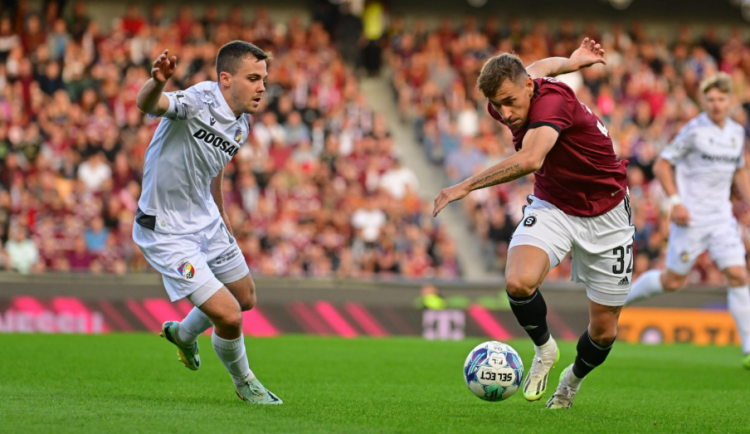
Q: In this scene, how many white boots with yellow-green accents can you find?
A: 2